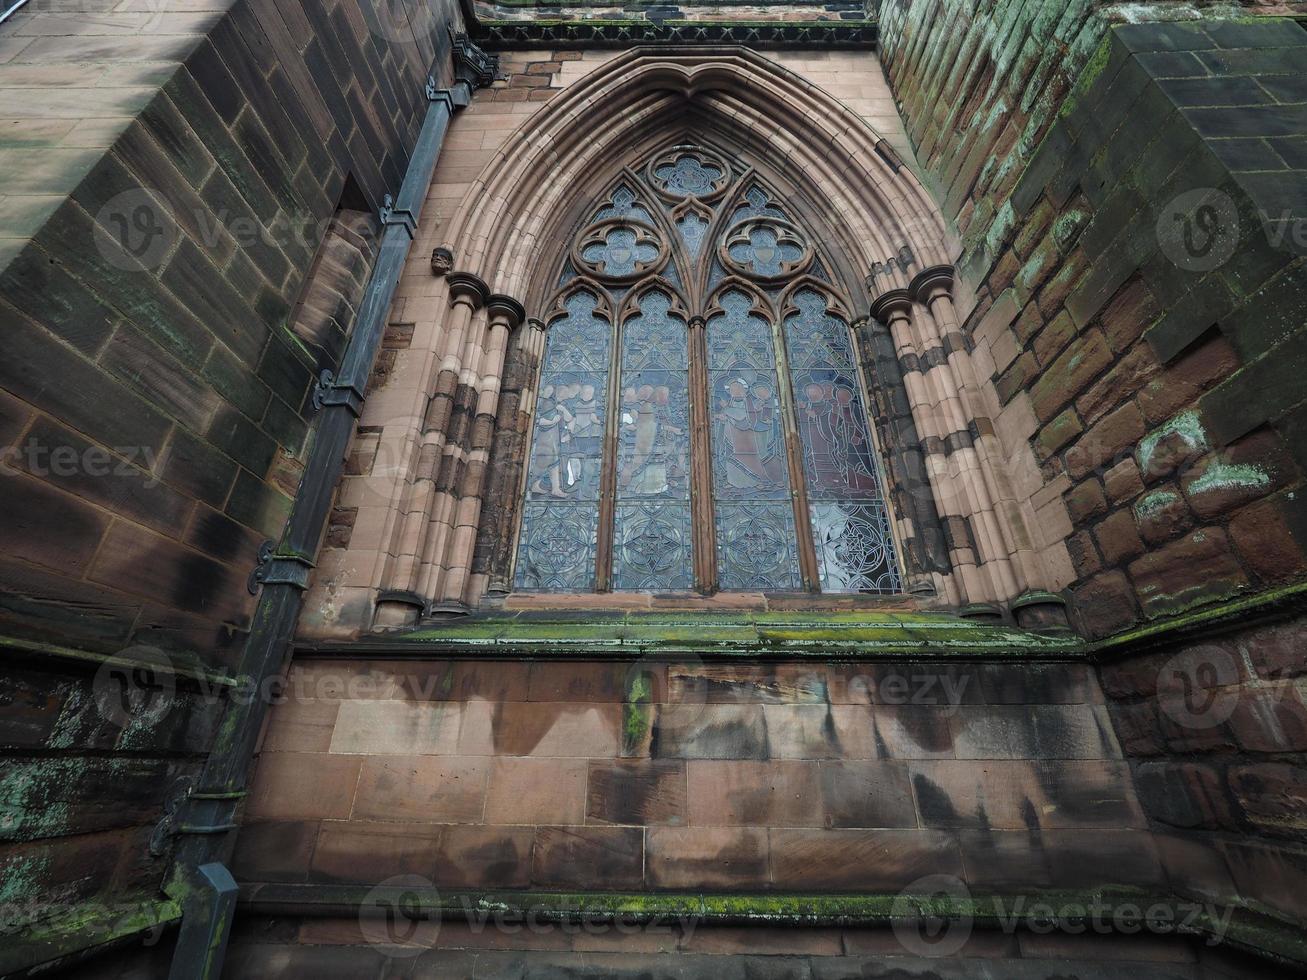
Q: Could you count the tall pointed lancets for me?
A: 4